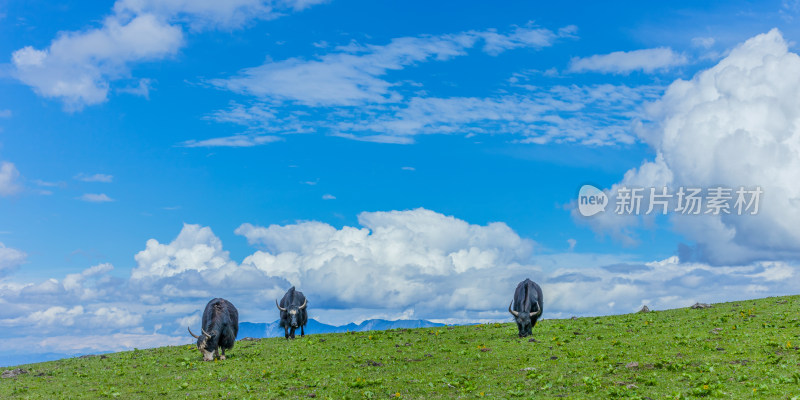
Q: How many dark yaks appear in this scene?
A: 3